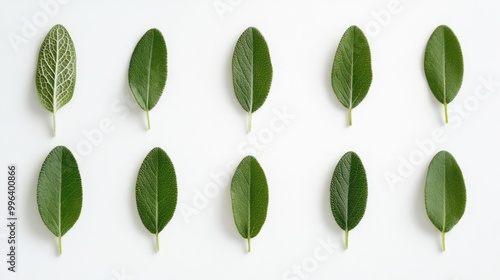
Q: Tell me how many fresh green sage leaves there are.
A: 10